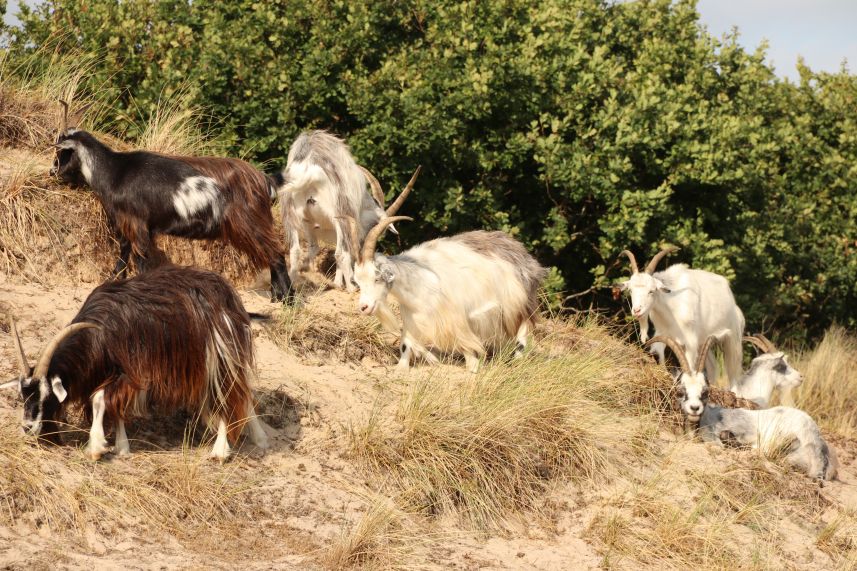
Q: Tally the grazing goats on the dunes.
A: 7